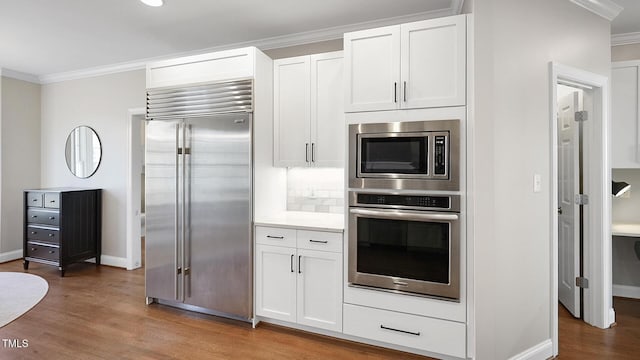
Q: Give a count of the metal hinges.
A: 3